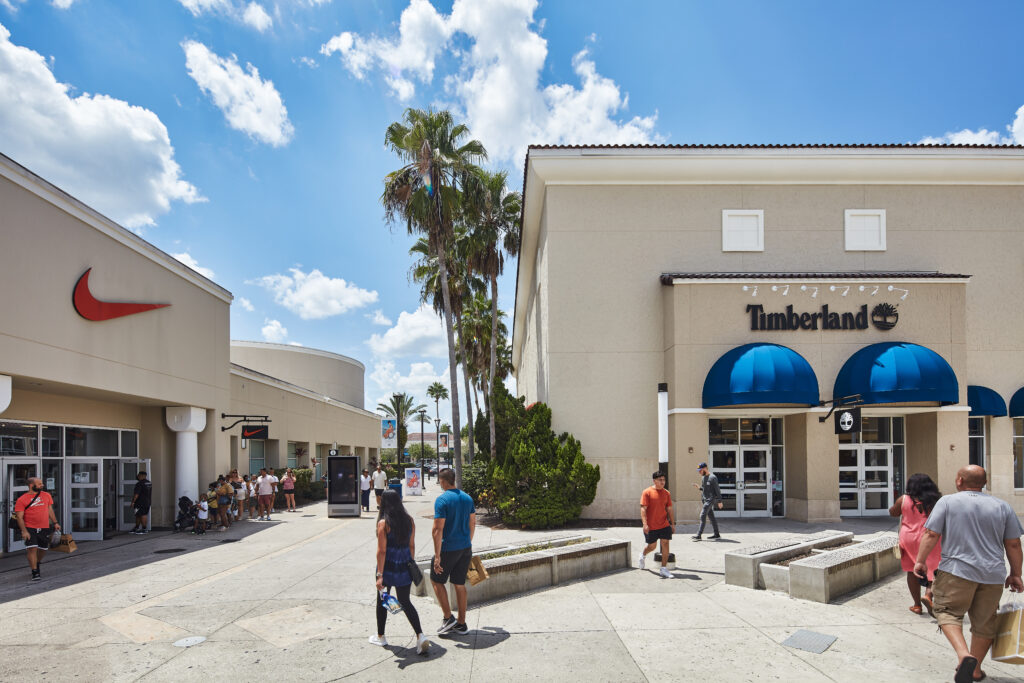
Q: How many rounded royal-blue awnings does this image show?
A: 4